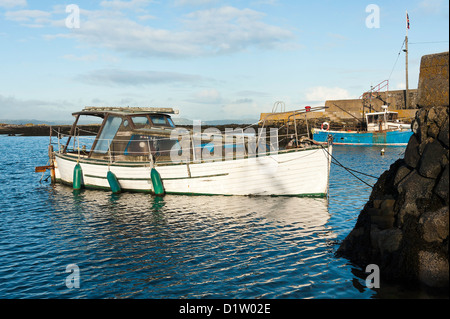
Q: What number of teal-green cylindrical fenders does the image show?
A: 3